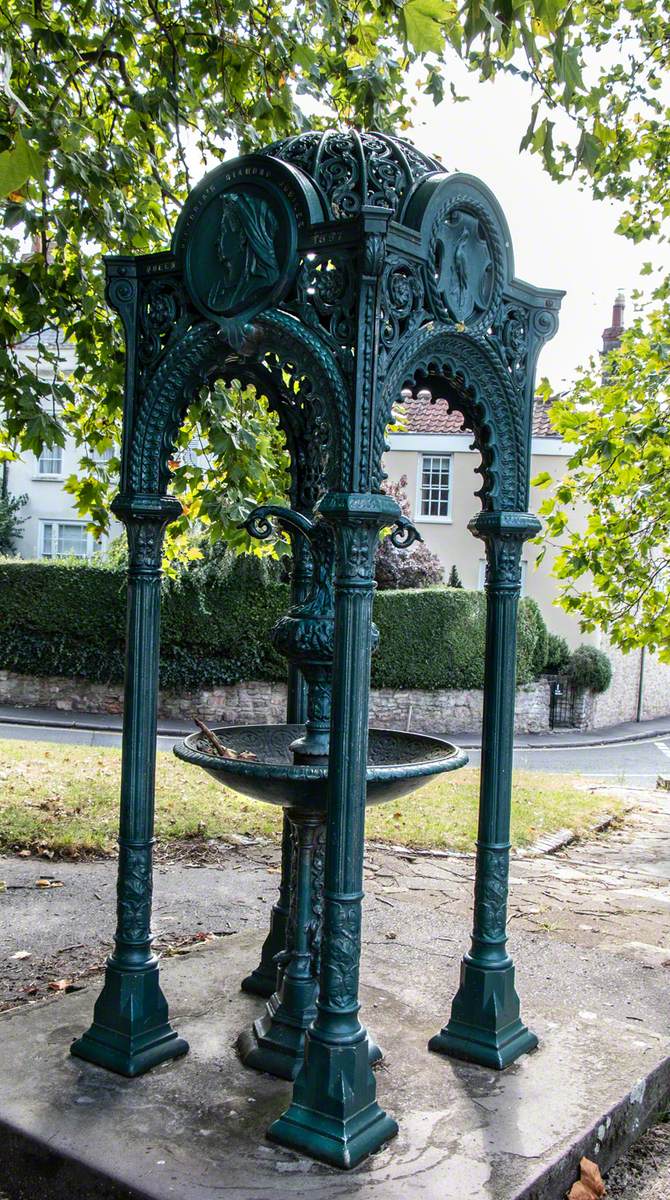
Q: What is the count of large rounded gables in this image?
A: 2